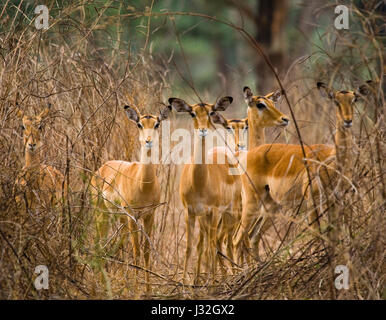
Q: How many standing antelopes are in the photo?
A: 6